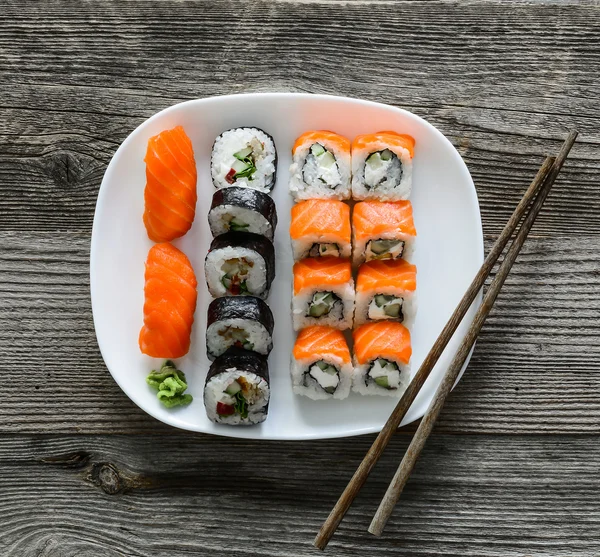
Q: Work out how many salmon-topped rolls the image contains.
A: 8